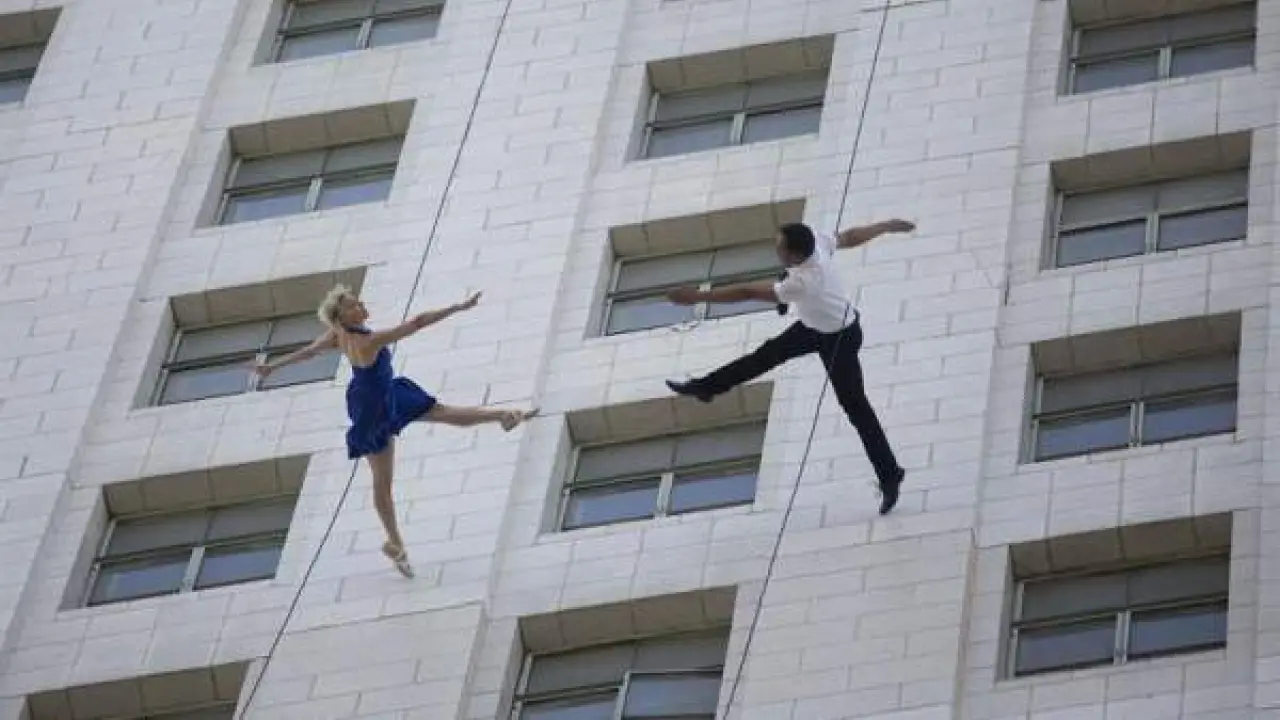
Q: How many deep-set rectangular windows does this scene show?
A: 14